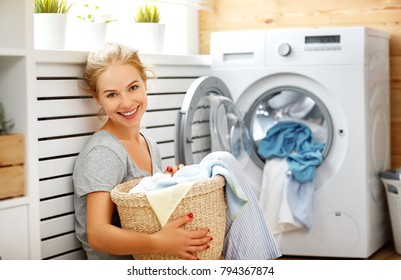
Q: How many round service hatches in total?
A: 1